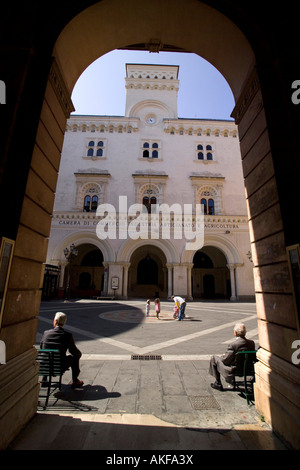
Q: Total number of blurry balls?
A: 0